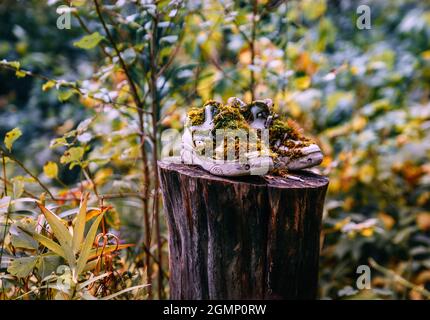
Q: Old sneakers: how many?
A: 2